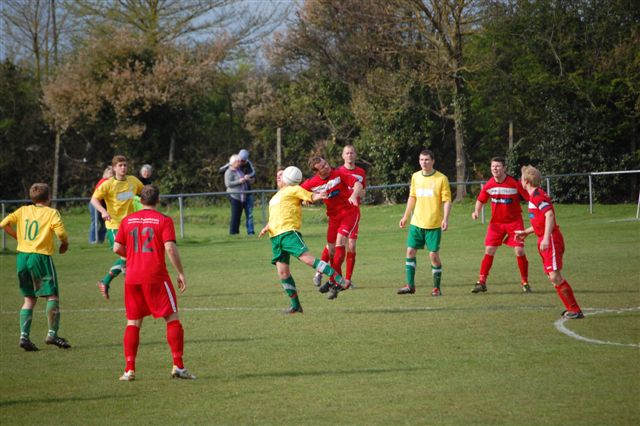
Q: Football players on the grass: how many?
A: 9